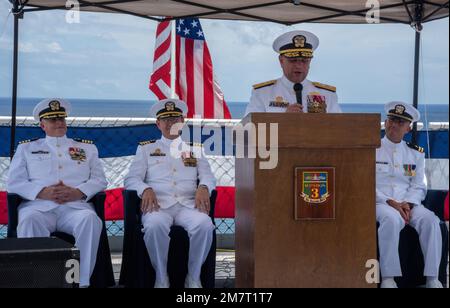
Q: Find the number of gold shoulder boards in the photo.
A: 2